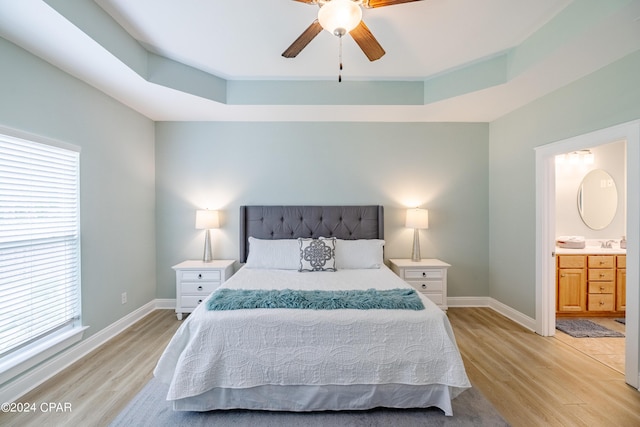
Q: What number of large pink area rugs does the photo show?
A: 0